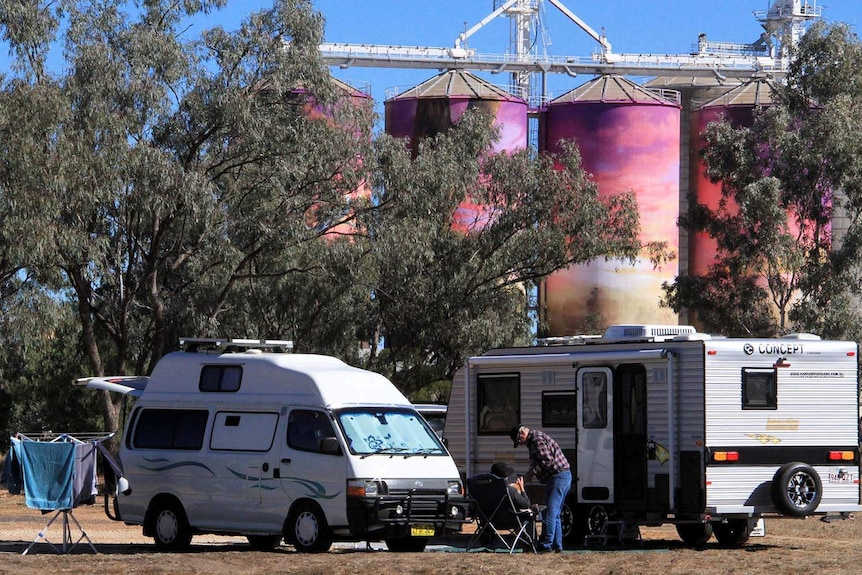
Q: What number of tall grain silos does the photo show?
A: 4